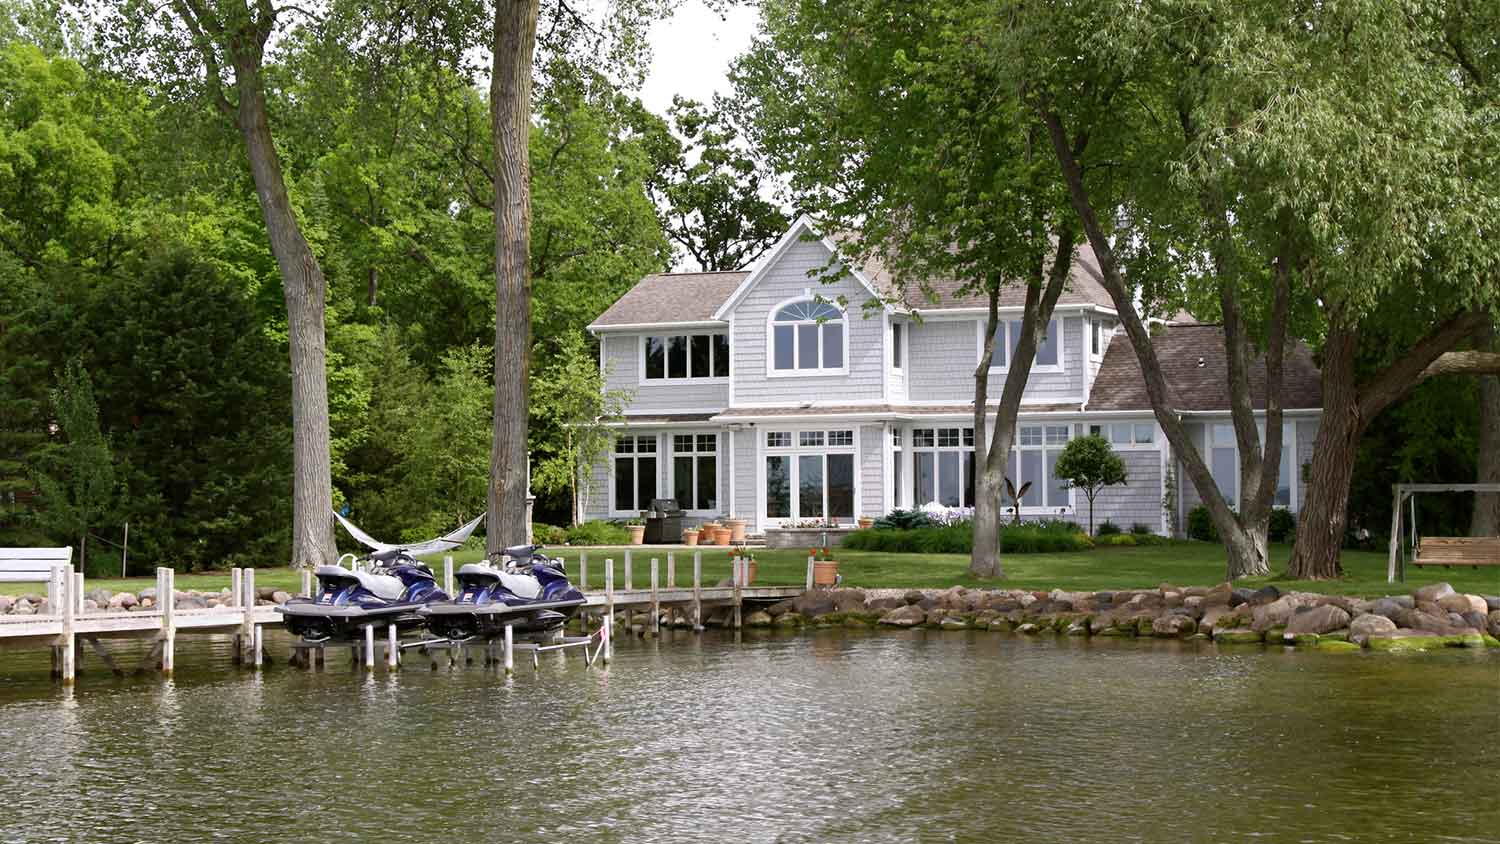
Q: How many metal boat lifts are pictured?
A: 2